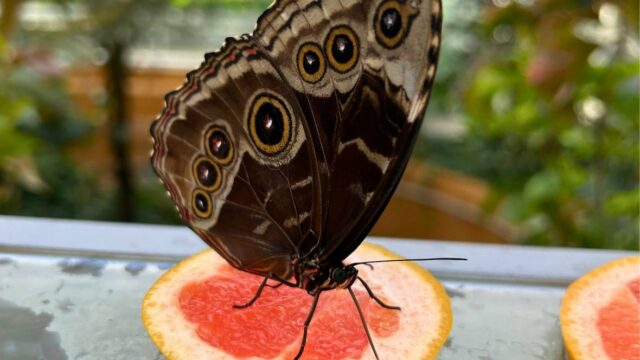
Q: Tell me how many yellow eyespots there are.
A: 7